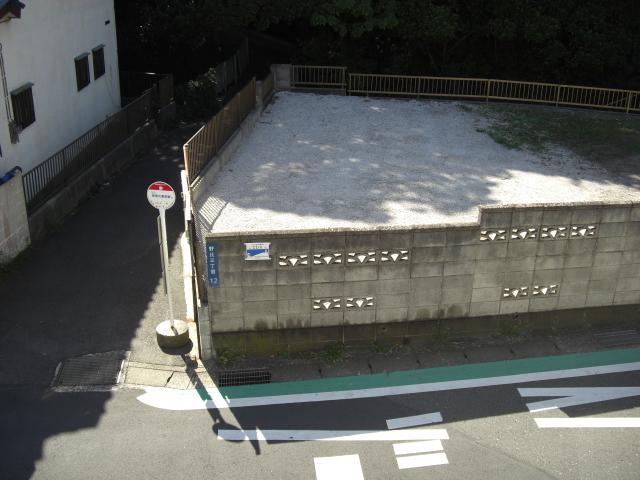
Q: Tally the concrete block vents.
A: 12